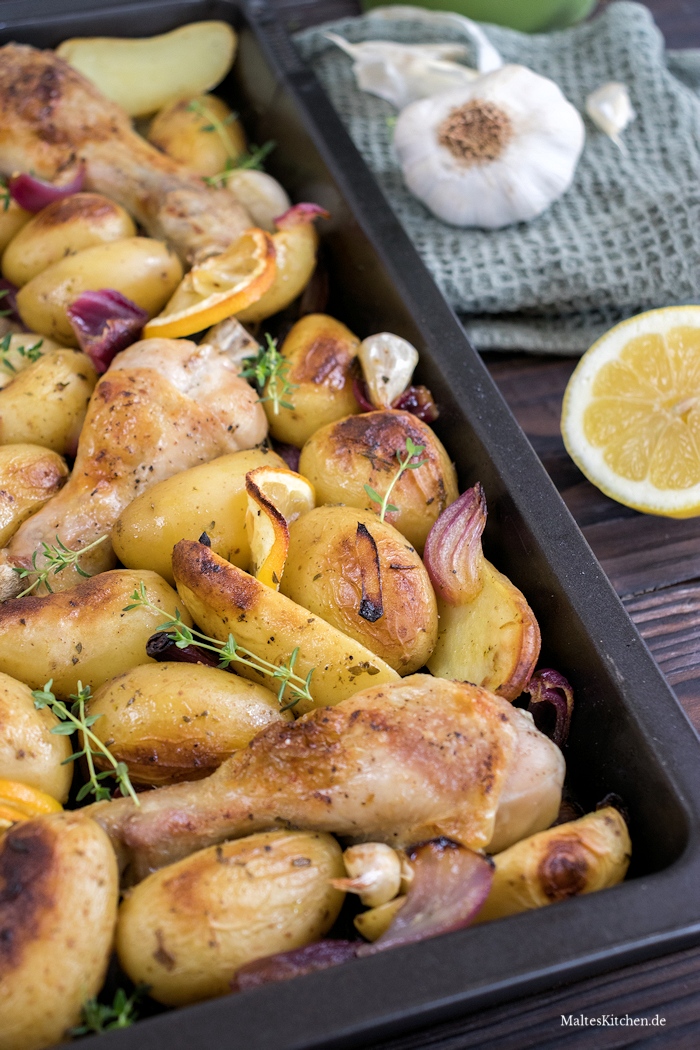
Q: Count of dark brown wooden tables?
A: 1